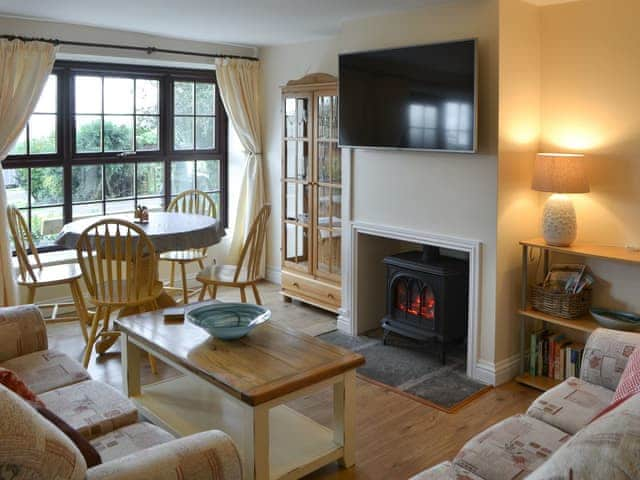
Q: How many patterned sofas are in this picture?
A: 2